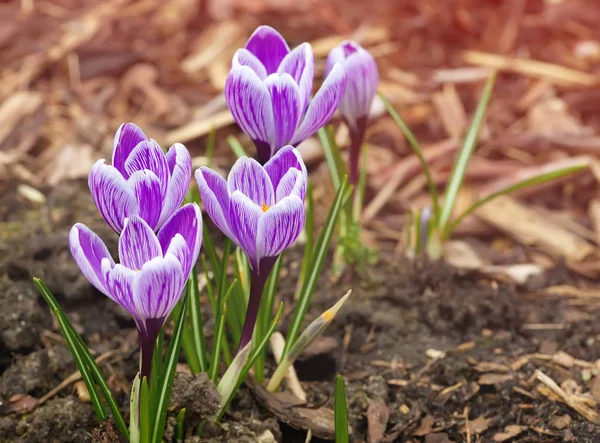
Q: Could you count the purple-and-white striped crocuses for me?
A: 5